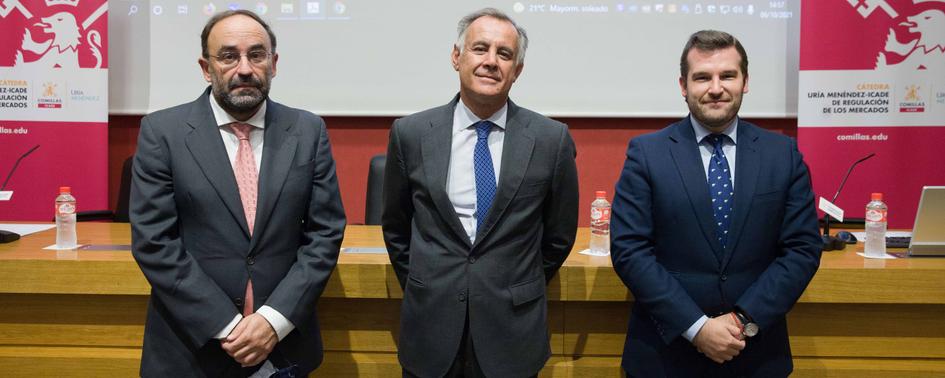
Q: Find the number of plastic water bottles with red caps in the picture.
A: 3